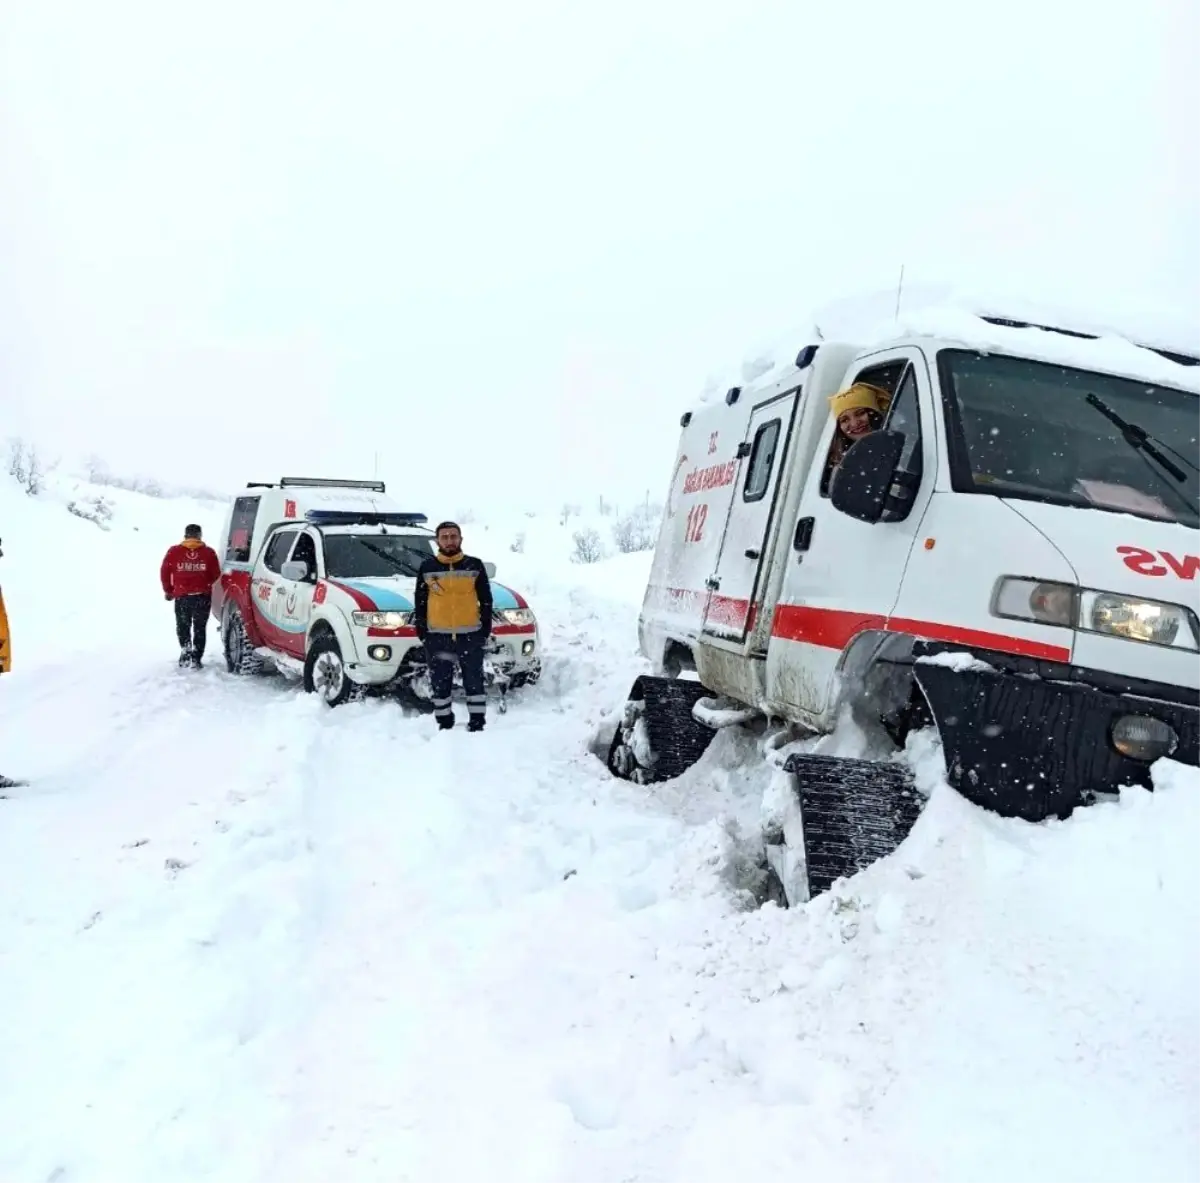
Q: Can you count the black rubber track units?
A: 2